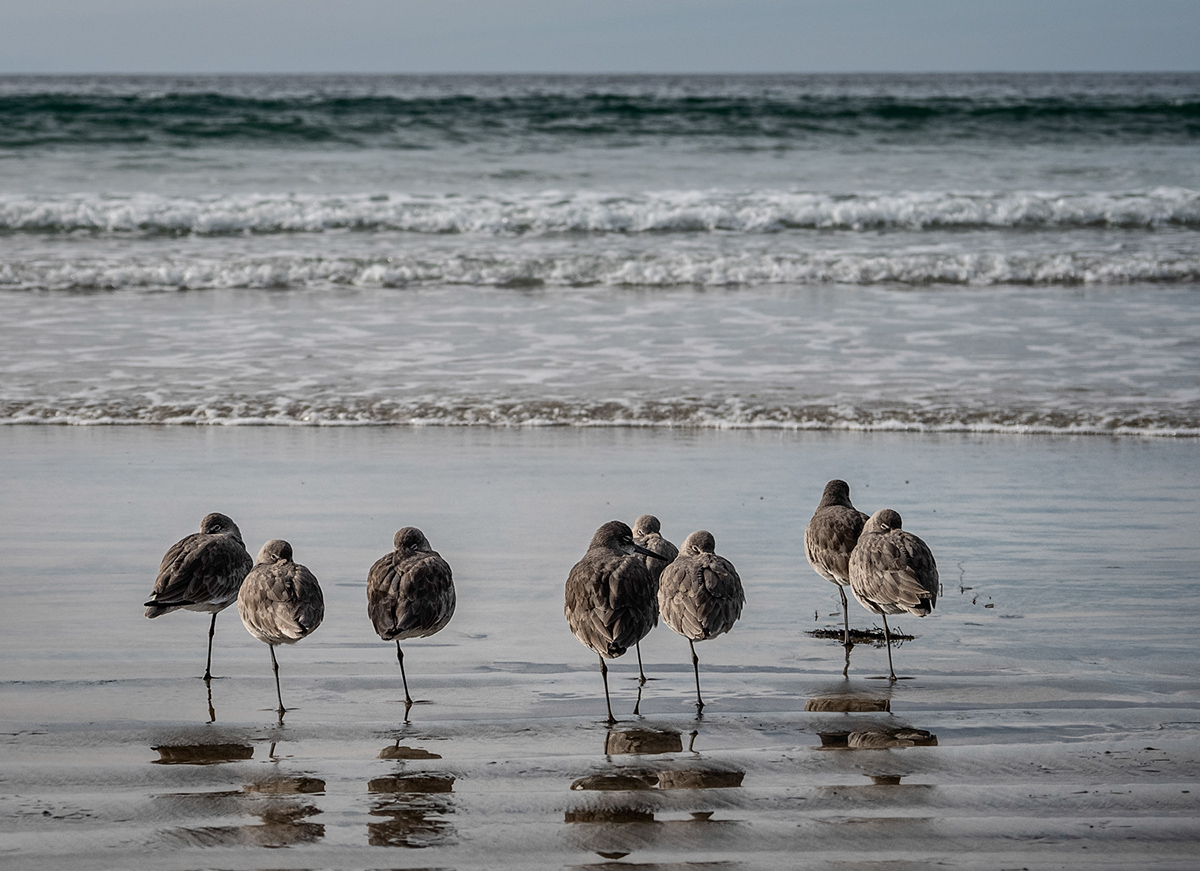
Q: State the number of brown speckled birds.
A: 8